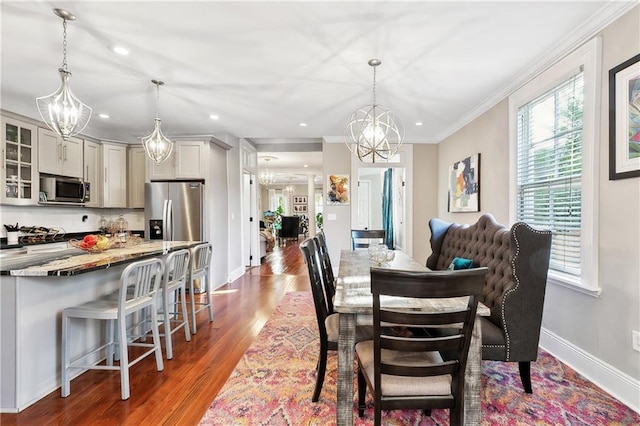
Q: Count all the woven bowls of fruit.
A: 1